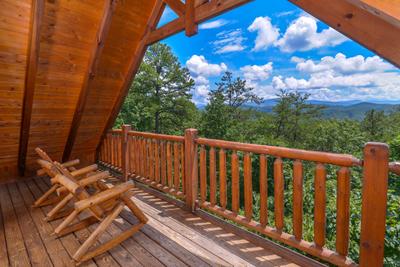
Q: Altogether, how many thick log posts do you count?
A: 3